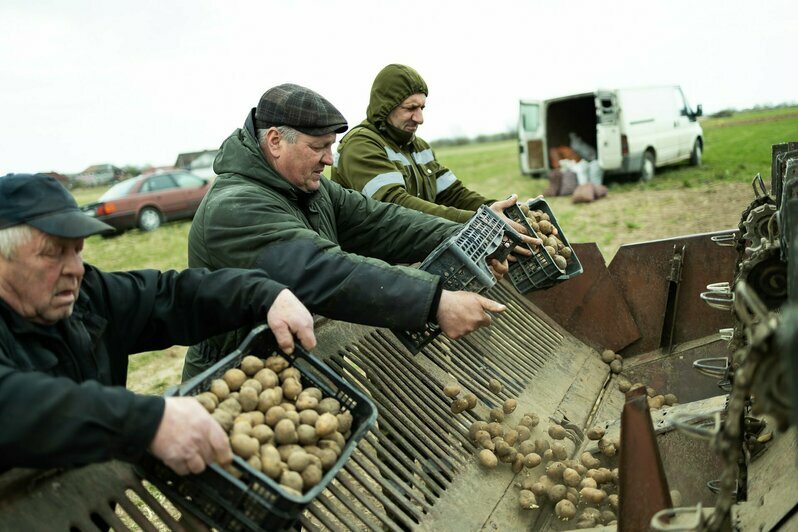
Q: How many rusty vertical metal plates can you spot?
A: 3